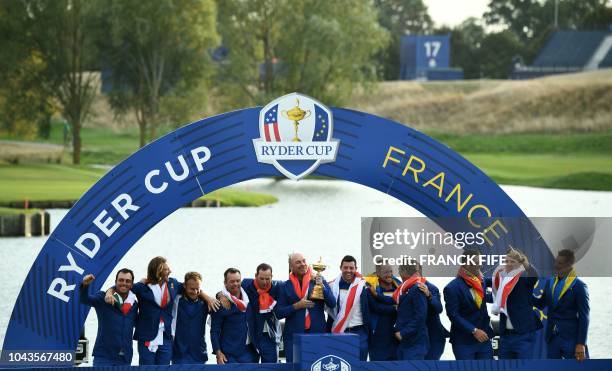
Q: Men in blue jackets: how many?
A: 13